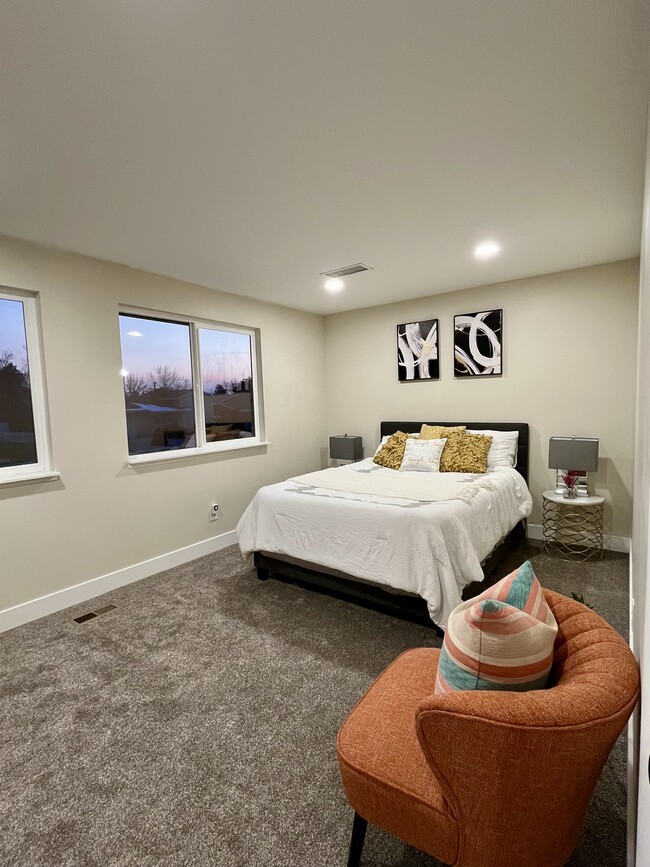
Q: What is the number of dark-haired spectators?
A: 0